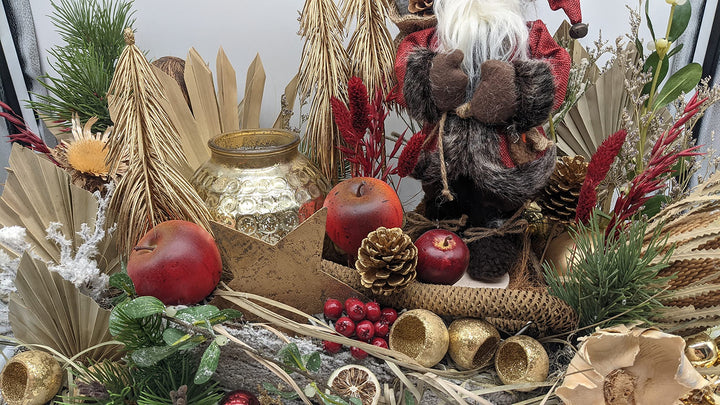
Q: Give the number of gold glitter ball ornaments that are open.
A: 4